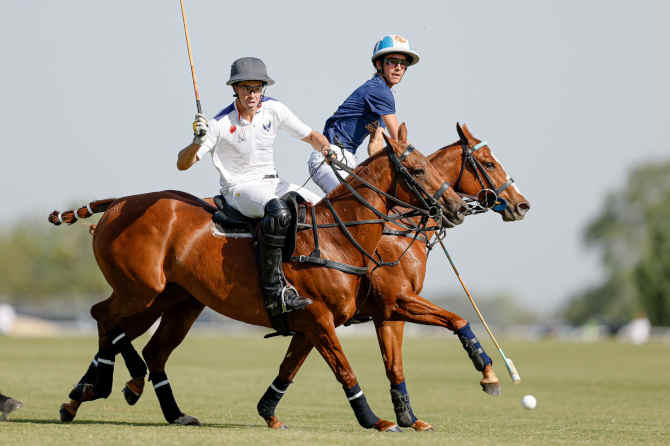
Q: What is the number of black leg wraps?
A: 6